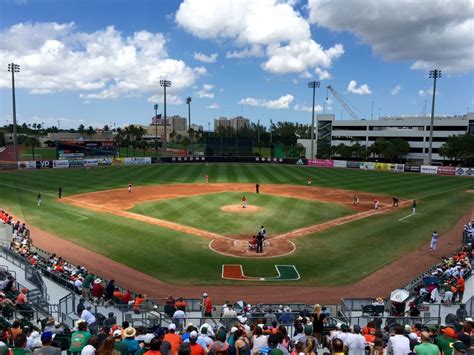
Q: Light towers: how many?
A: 6